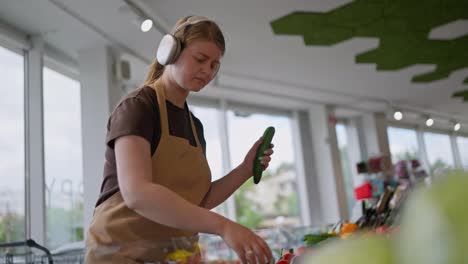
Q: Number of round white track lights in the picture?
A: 4